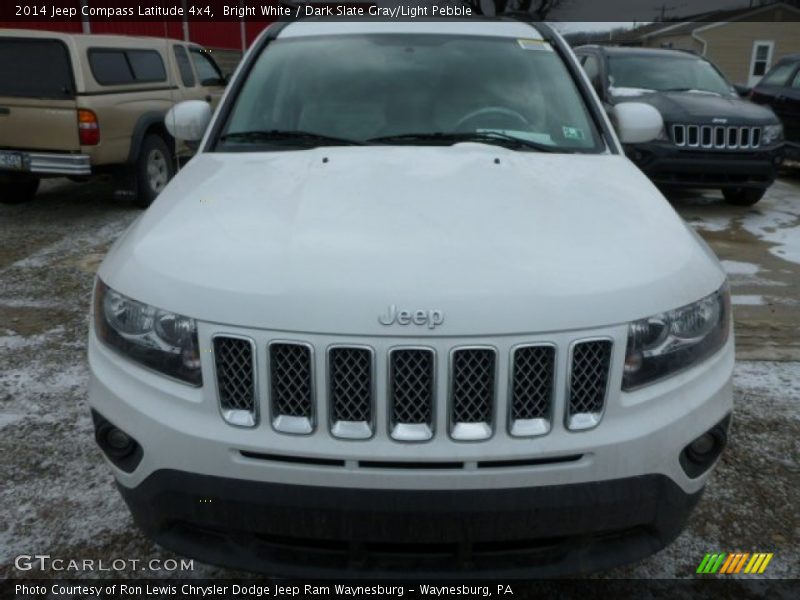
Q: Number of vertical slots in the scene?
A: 14